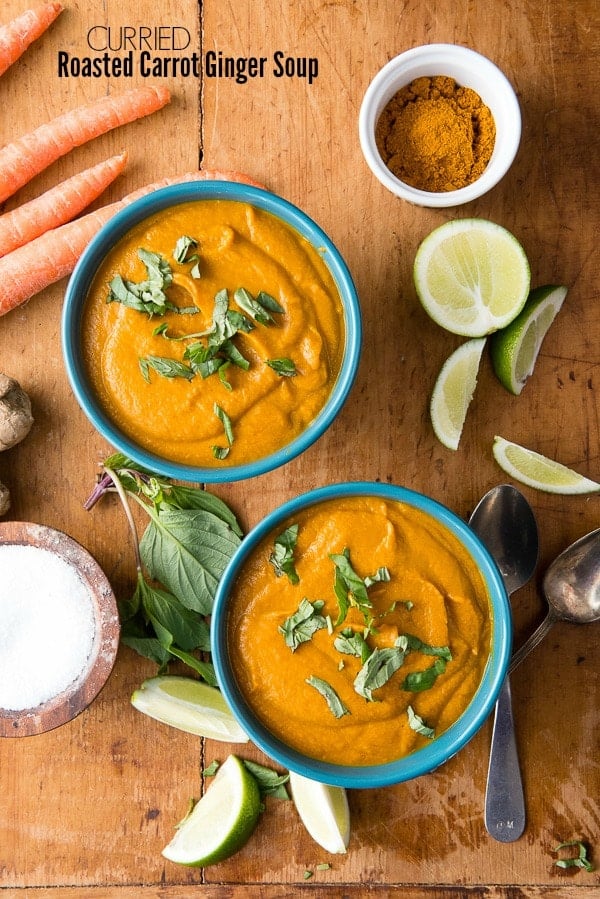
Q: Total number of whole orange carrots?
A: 4